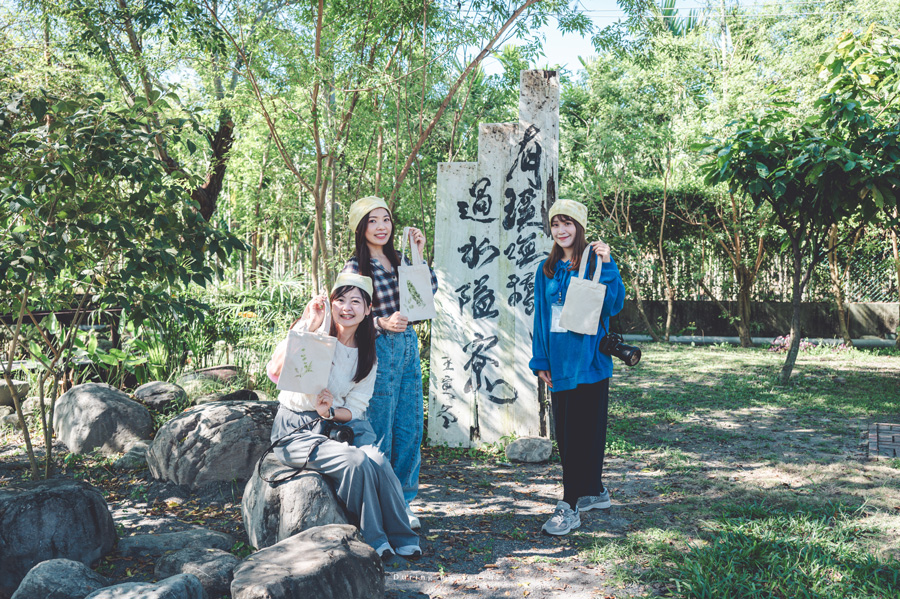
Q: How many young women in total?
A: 3